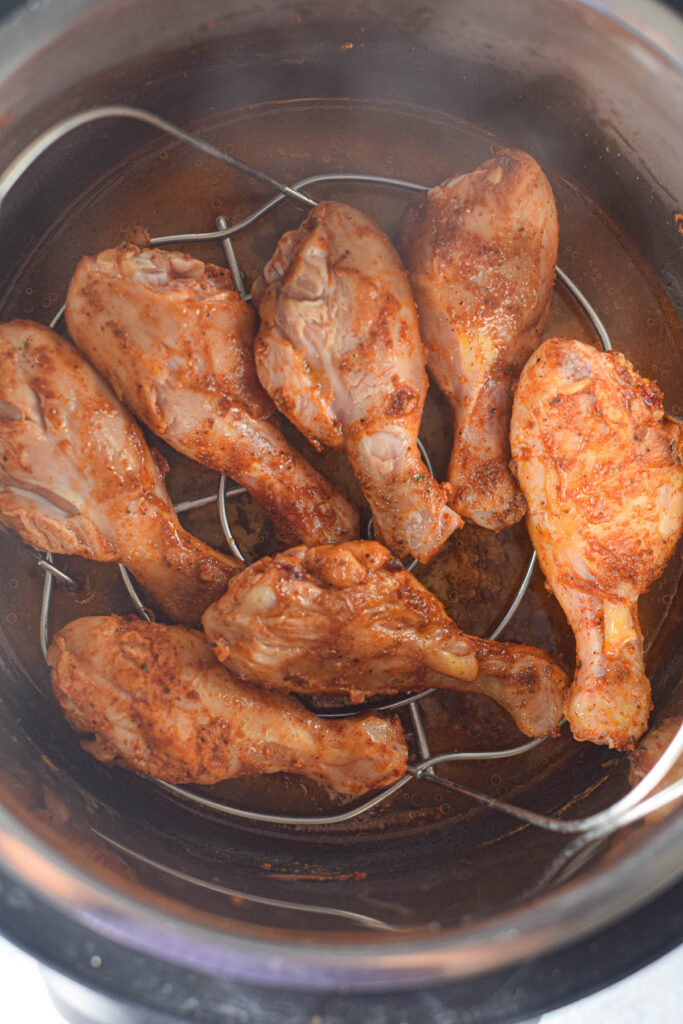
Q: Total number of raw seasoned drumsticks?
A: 7